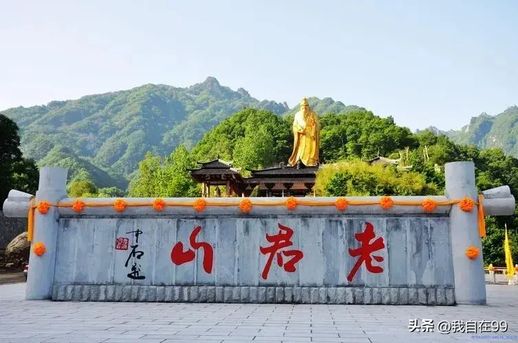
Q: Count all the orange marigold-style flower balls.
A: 13